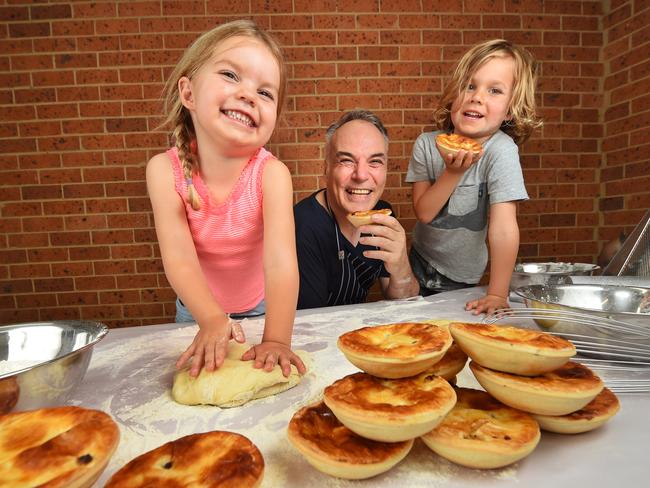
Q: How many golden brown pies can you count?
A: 12